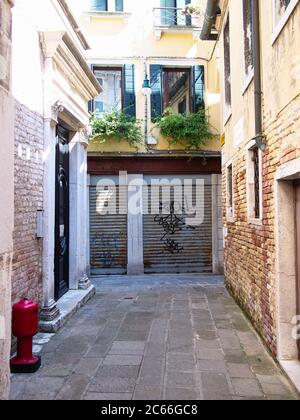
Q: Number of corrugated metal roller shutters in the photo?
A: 2